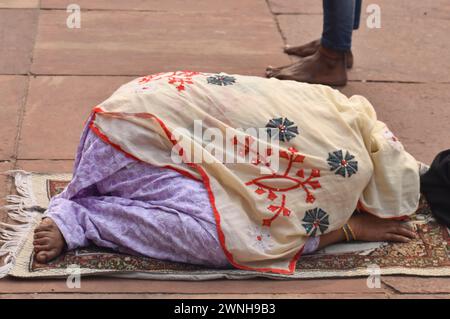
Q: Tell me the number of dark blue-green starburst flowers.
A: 4